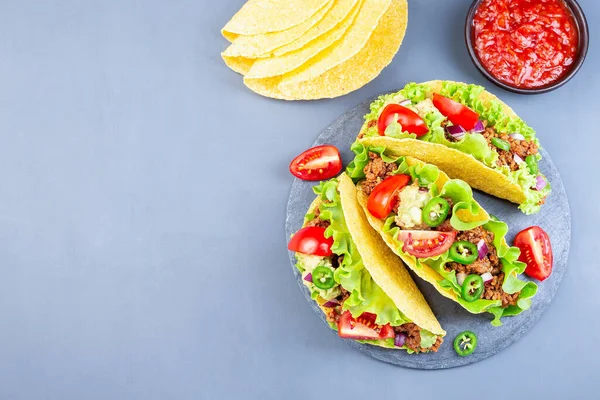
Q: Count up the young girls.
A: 0